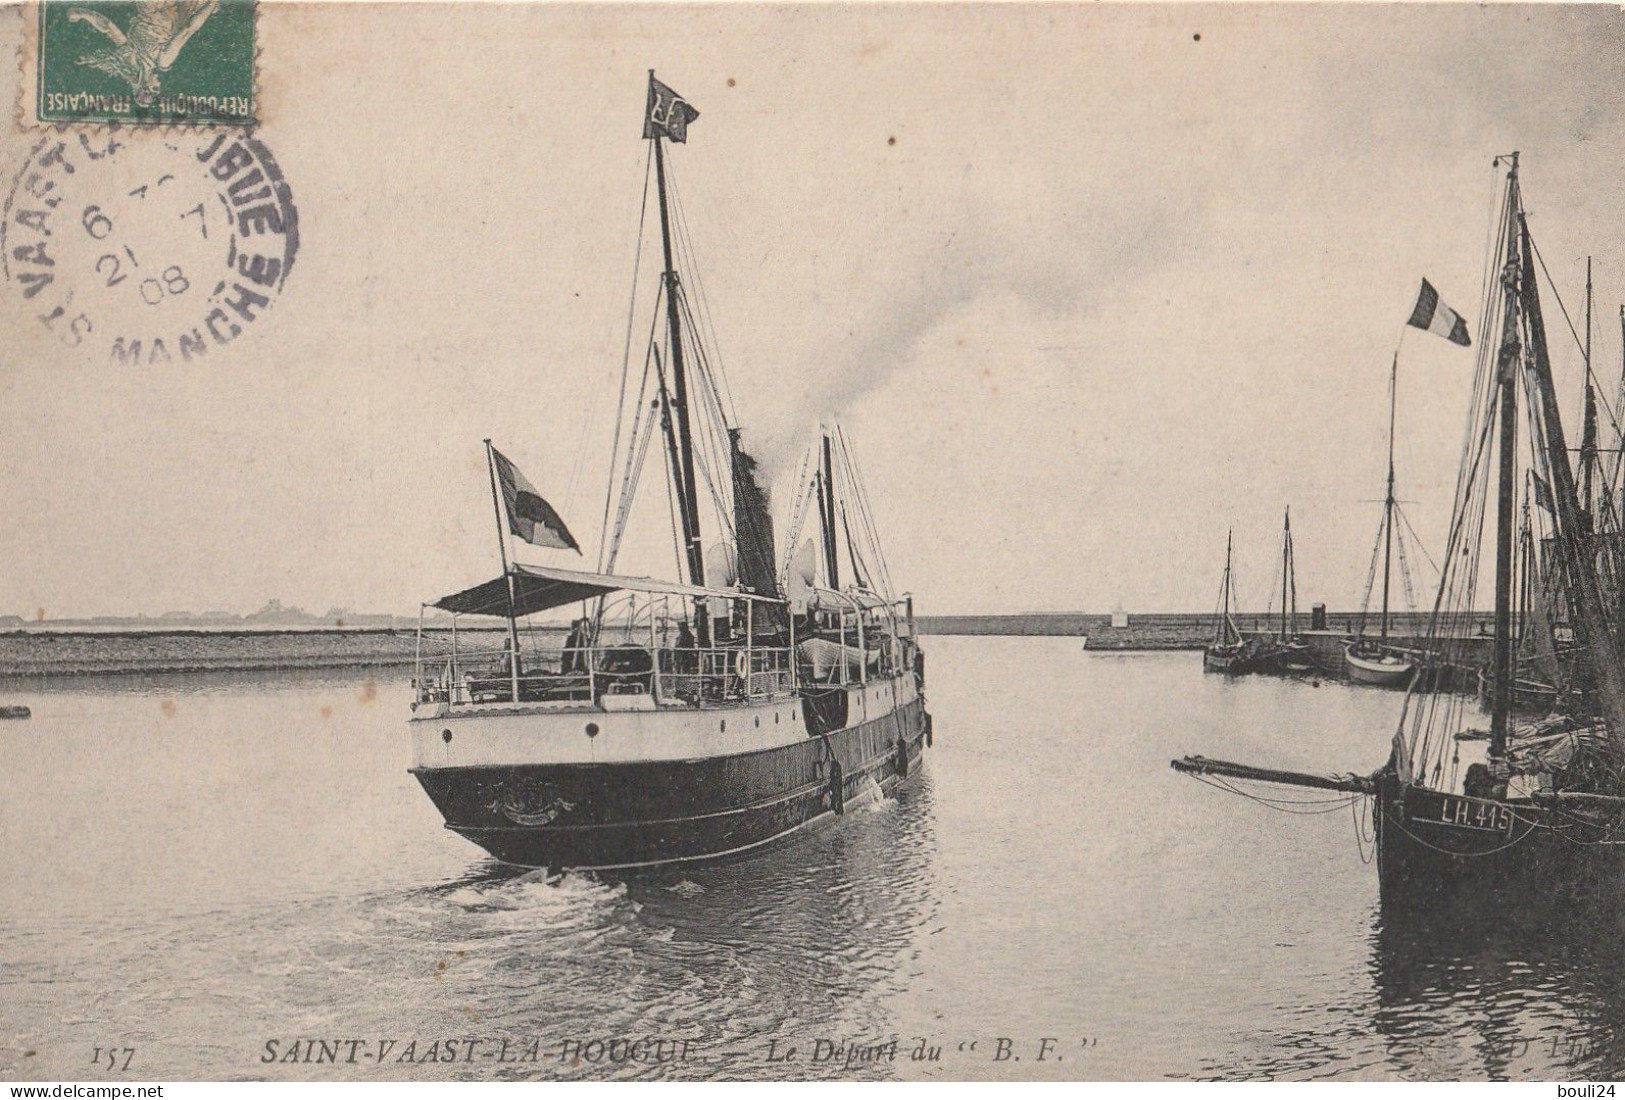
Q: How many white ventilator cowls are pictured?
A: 2